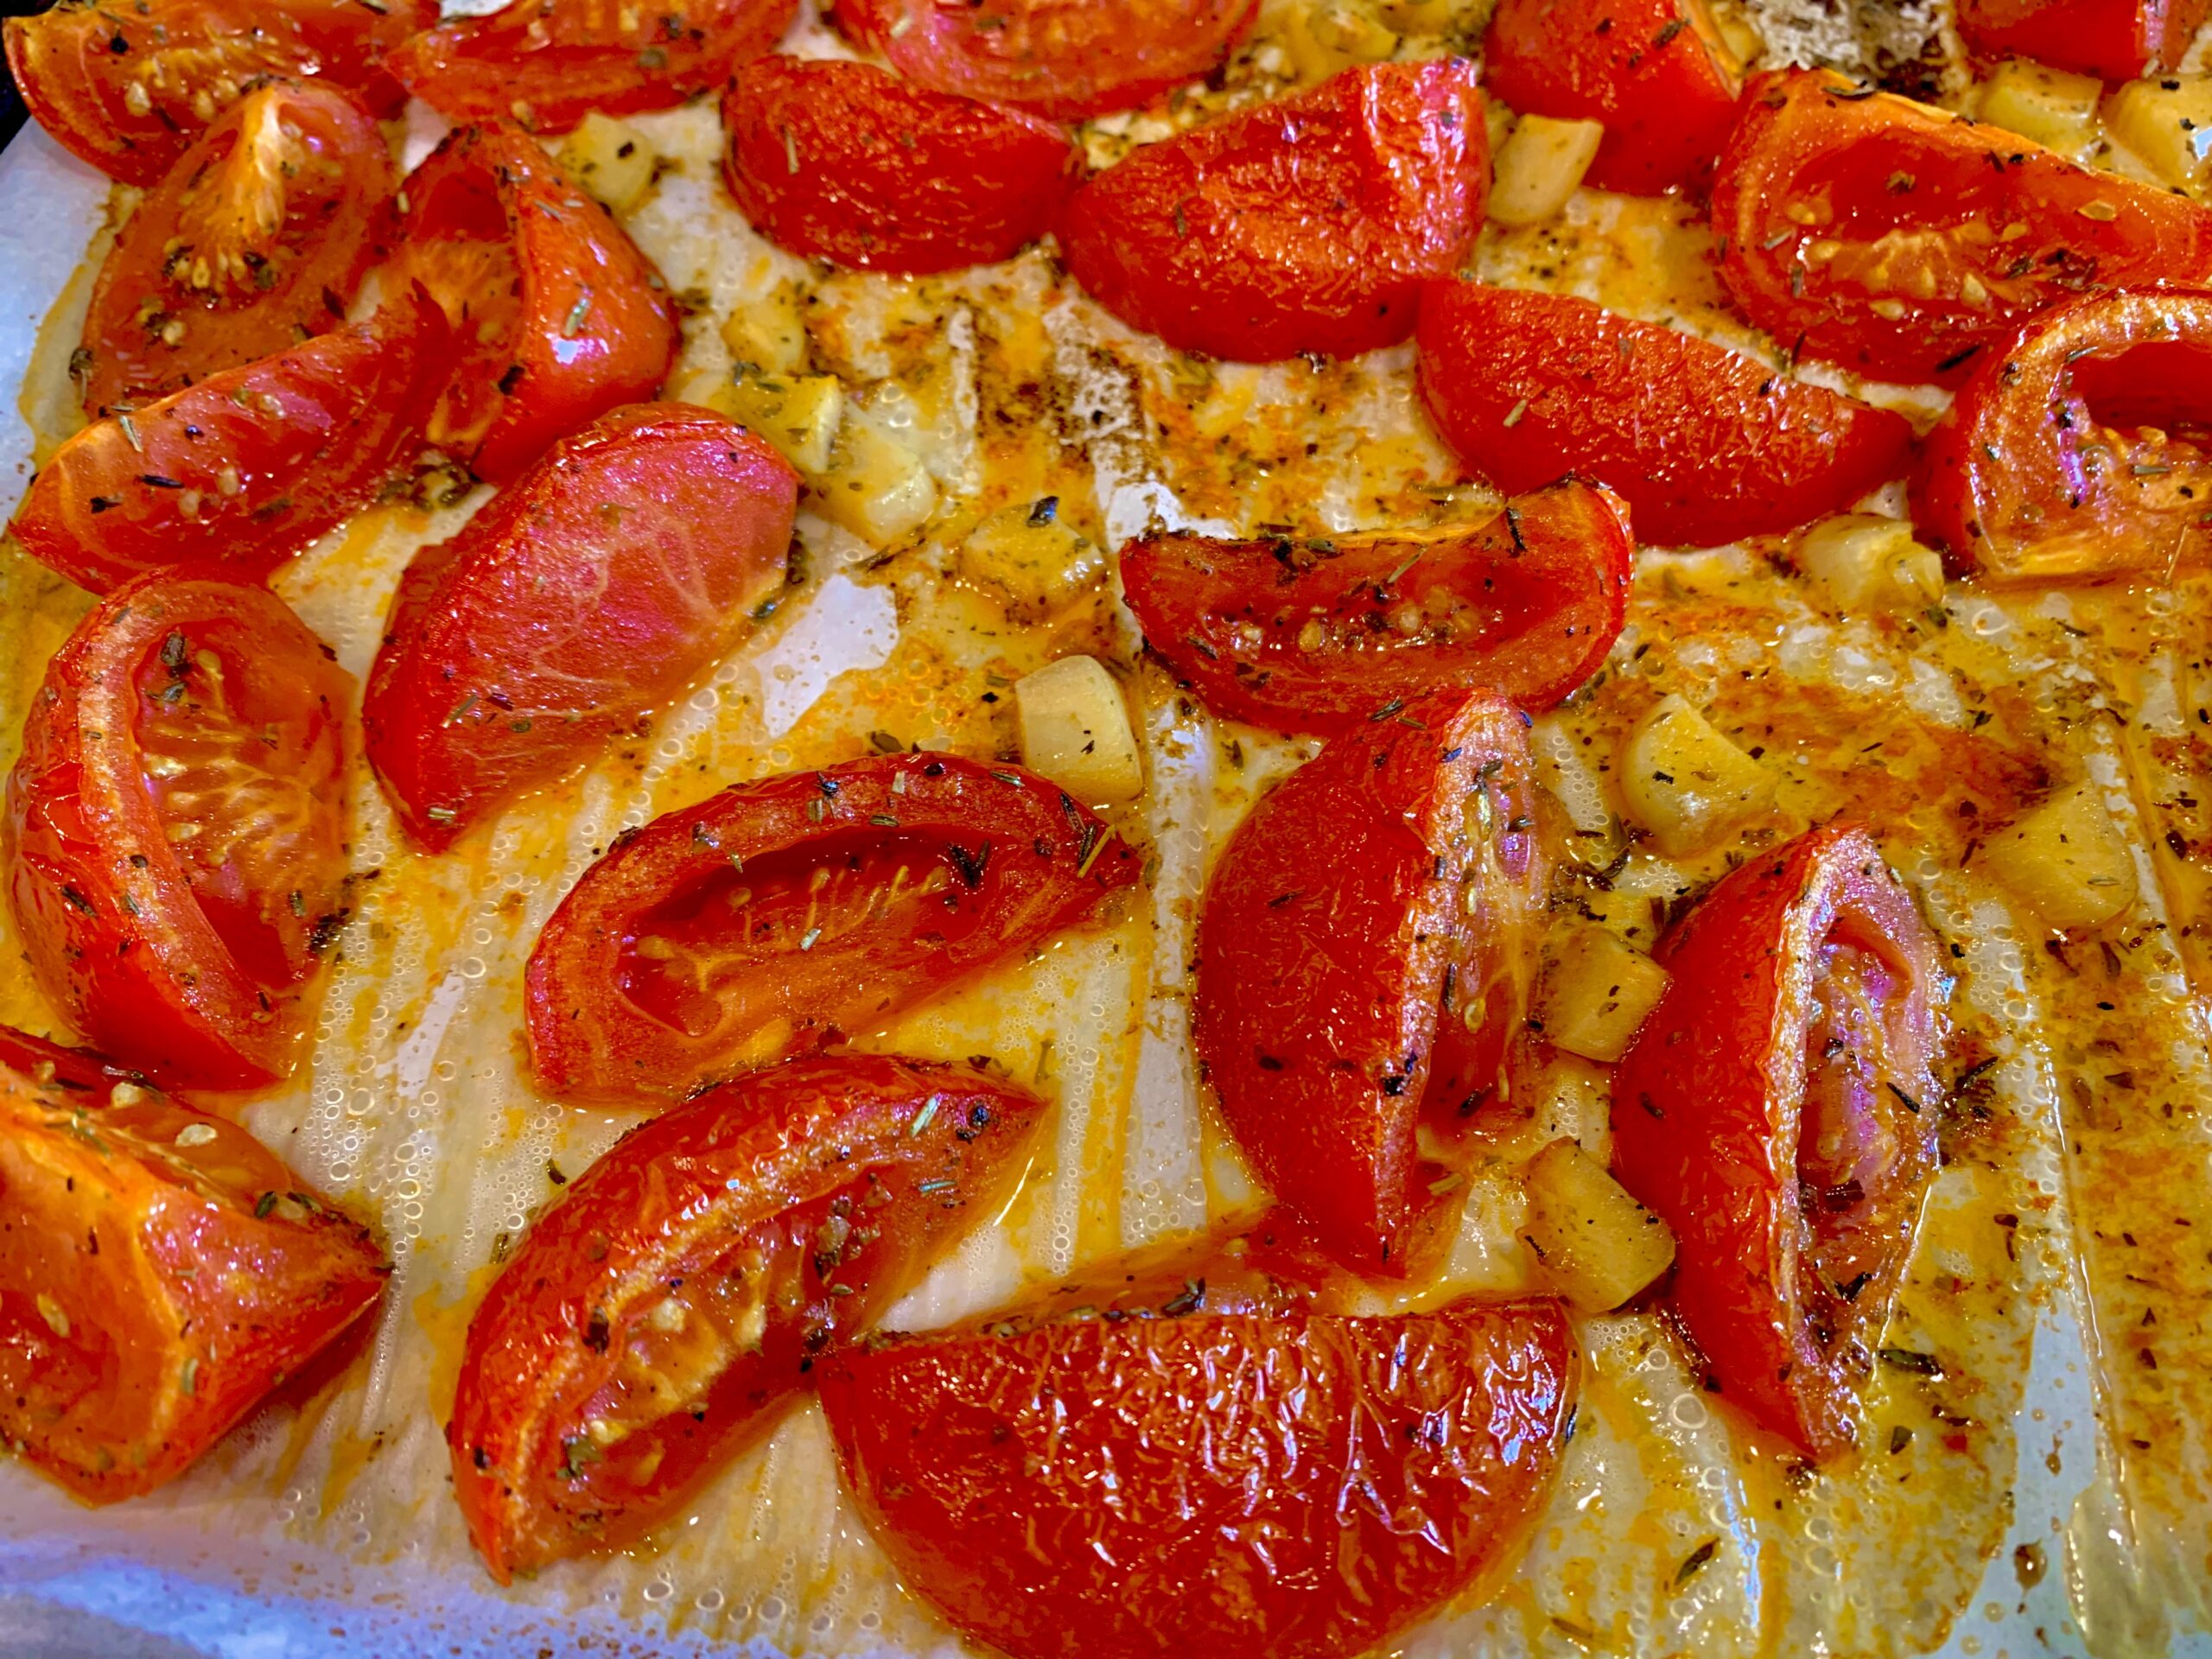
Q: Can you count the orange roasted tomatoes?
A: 0